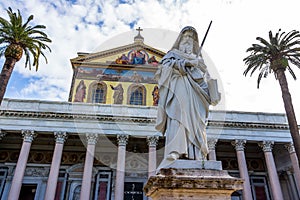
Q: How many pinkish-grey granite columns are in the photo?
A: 9